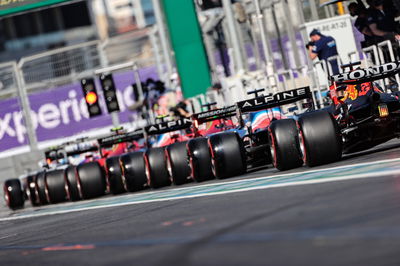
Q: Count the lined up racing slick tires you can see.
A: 14